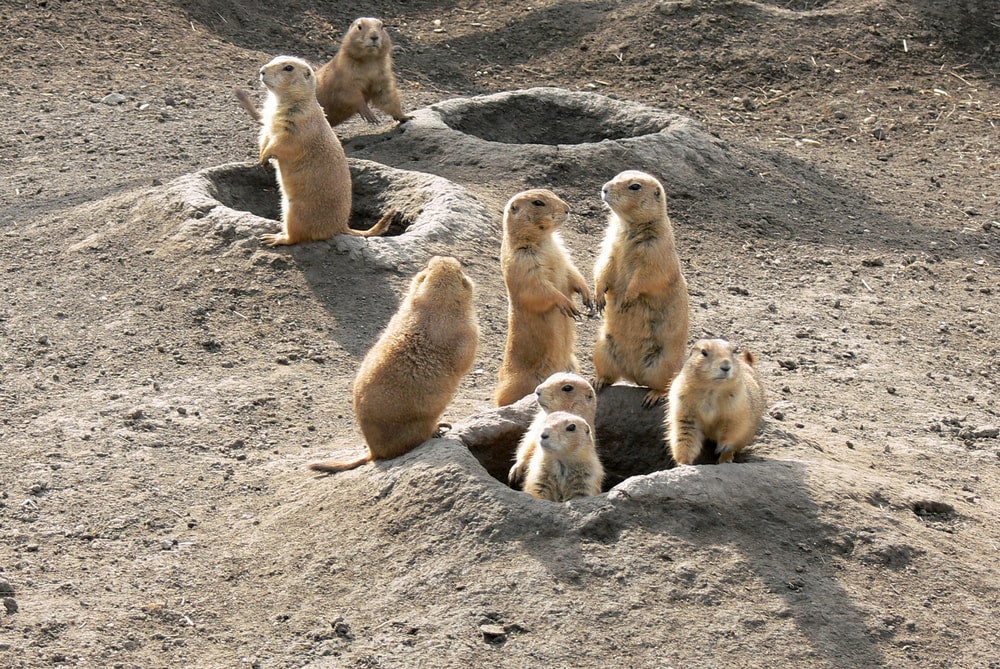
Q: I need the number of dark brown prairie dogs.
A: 0